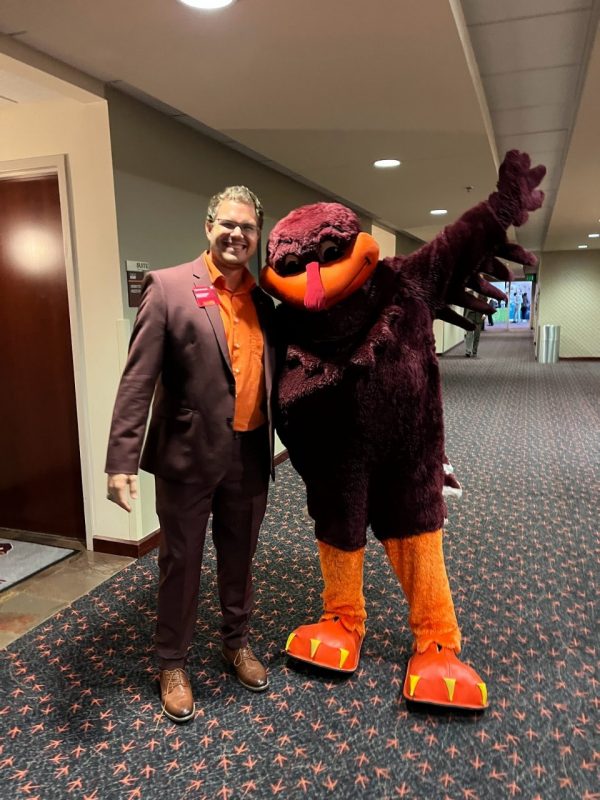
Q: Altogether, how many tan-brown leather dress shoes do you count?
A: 2